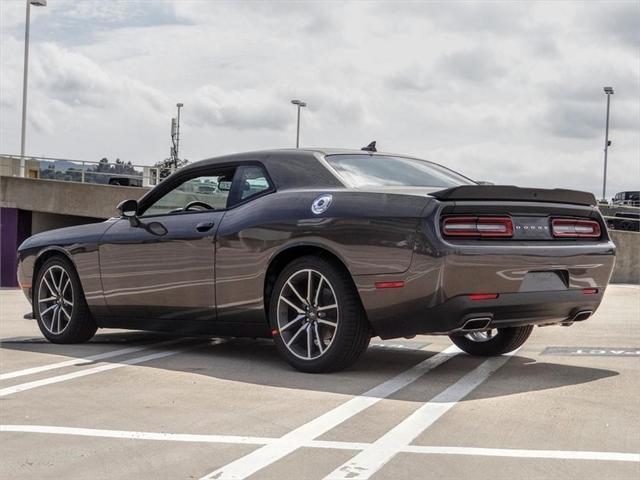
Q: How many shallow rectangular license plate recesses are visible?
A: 1